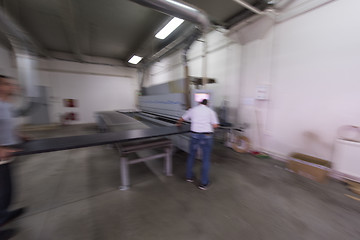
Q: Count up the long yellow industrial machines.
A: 0